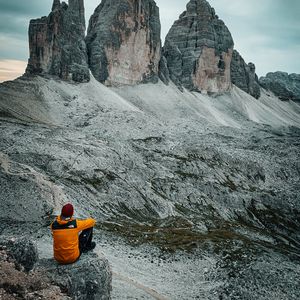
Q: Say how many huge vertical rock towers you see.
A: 3